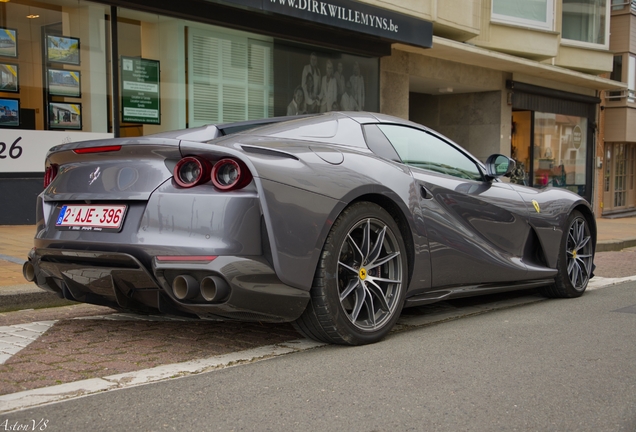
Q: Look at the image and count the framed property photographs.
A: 6